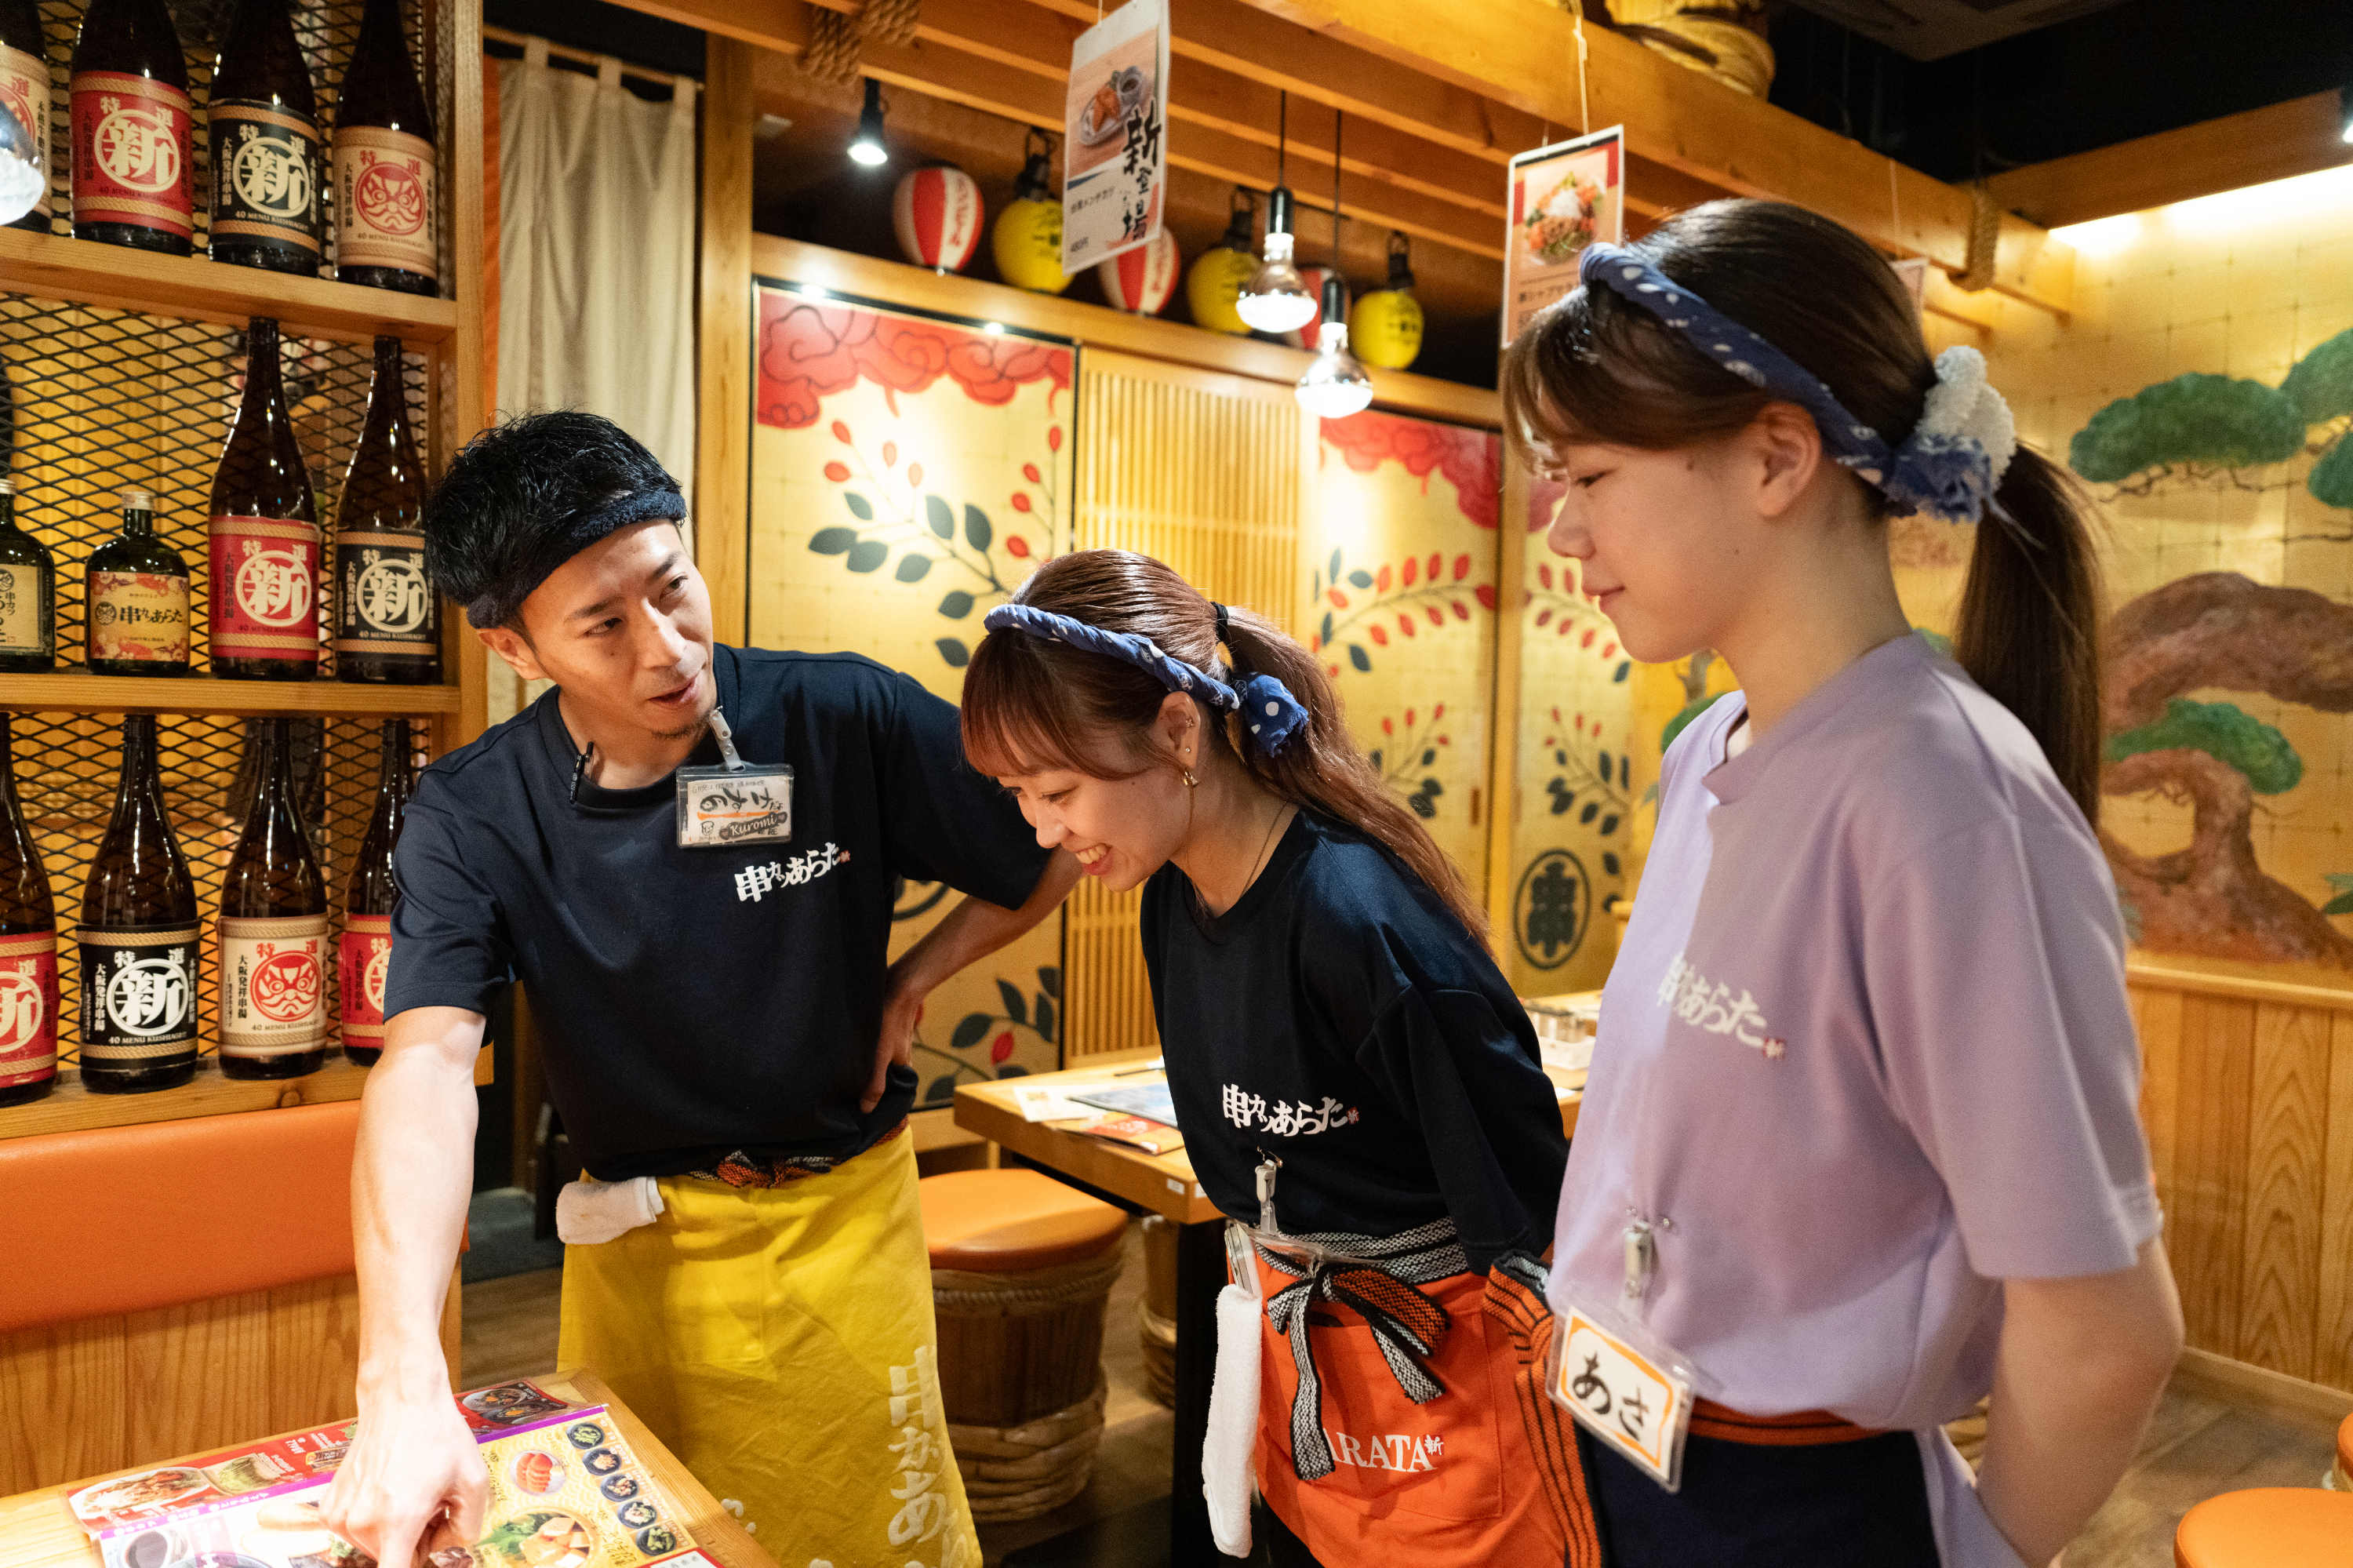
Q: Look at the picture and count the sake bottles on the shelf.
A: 12